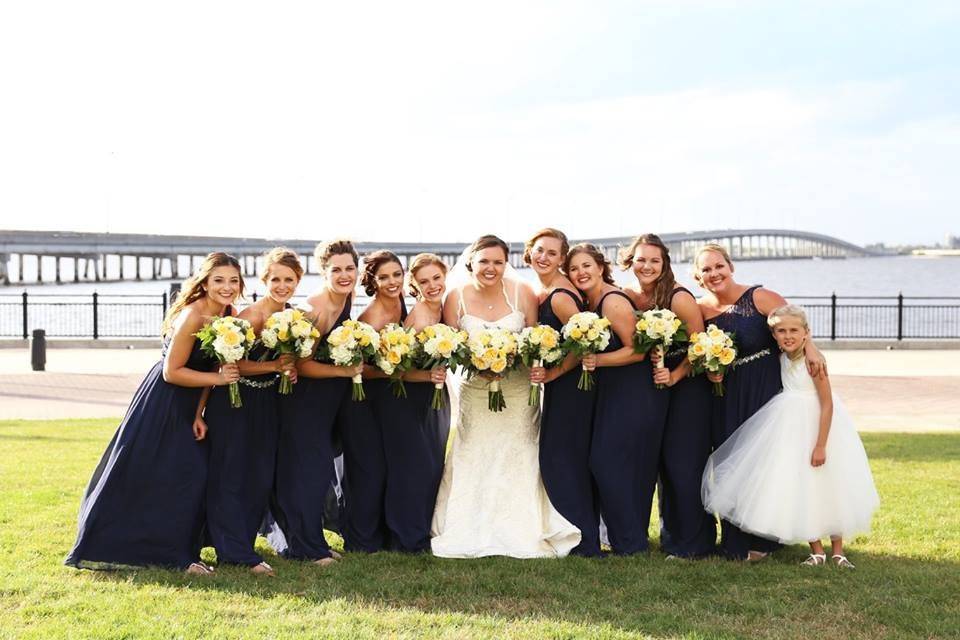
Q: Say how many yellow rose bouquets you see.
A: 10